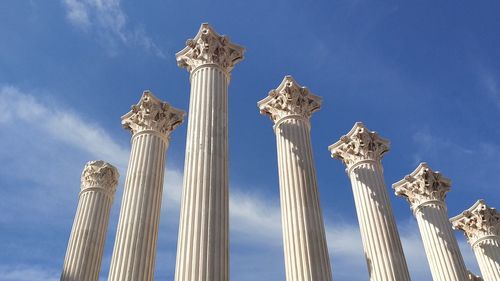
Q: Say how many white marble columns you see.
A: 7